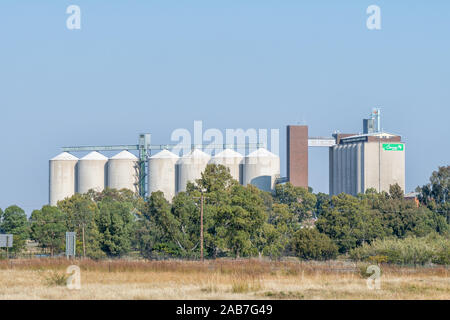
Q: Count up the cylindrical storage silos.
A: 7